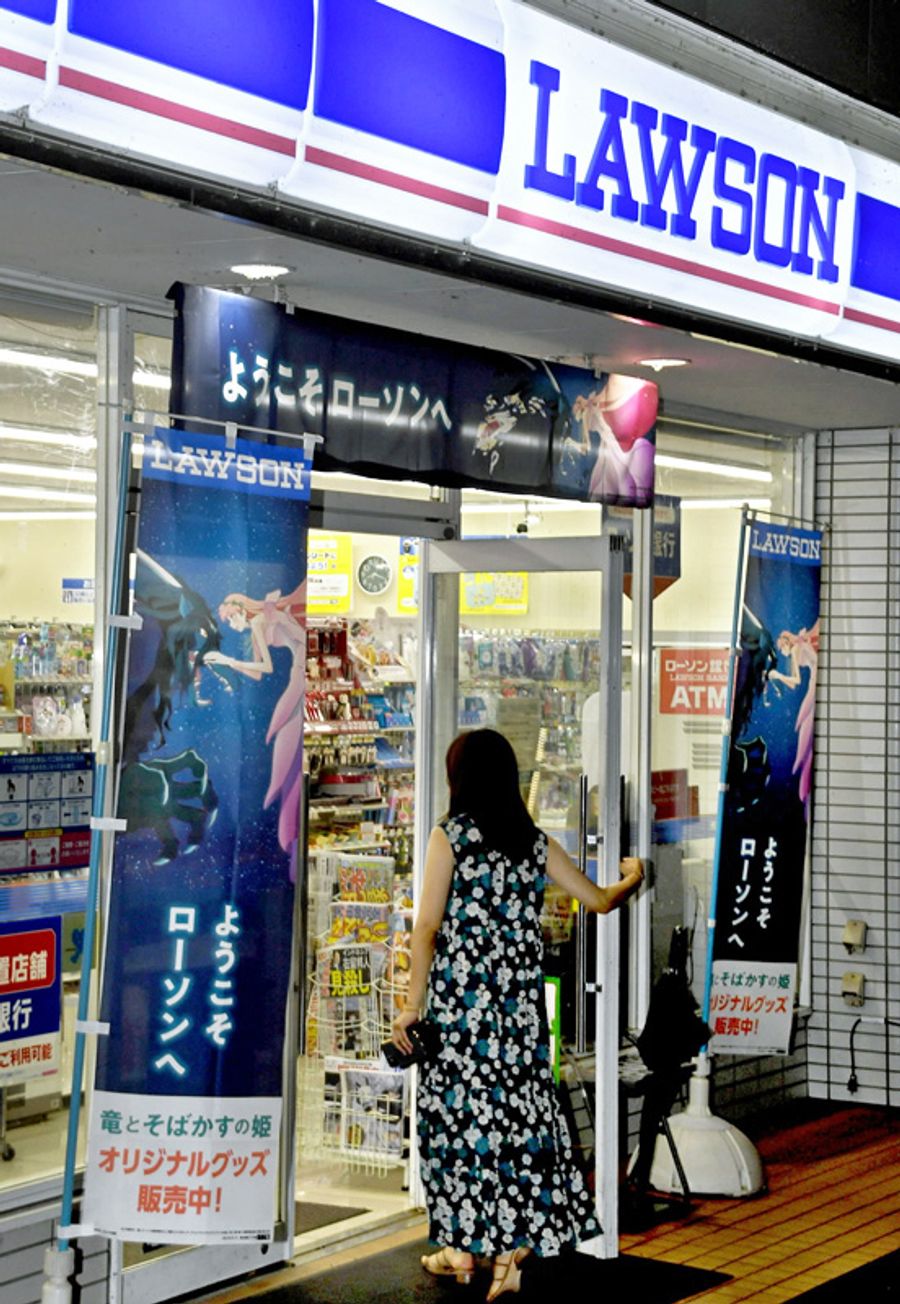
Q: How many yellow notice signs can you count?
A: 3